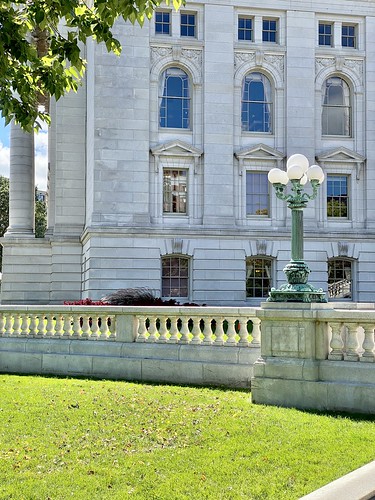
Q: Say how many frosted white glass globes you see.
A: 7